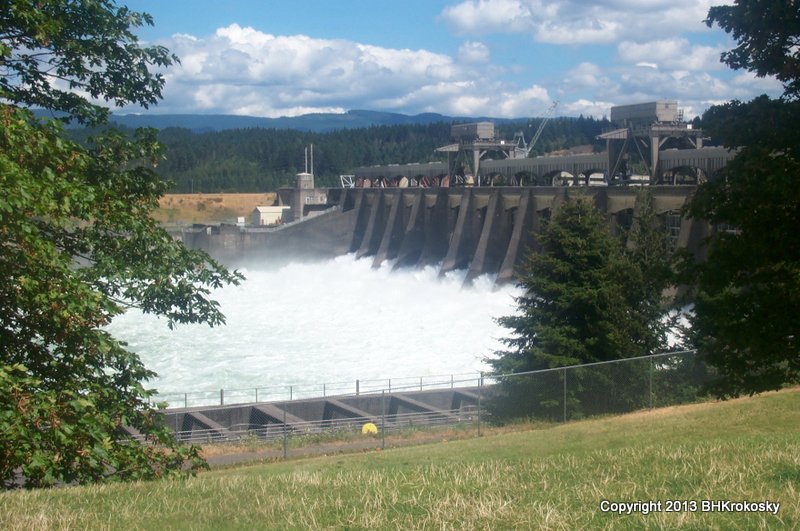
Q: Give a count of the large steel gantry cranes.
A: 2